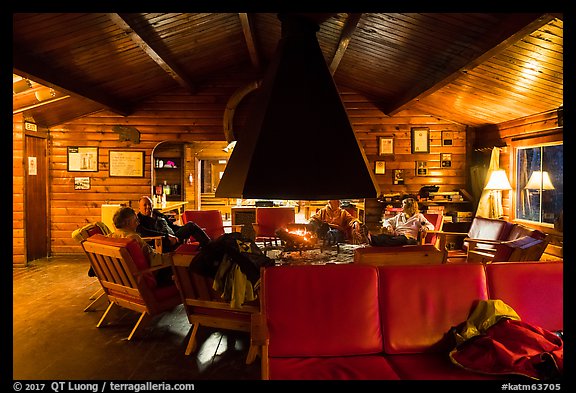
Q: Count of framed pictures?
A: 10